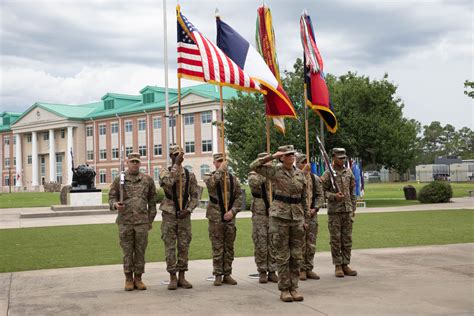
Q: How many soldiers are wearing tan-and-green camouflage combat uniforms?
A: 7